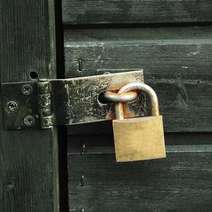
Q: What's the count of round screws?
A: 3